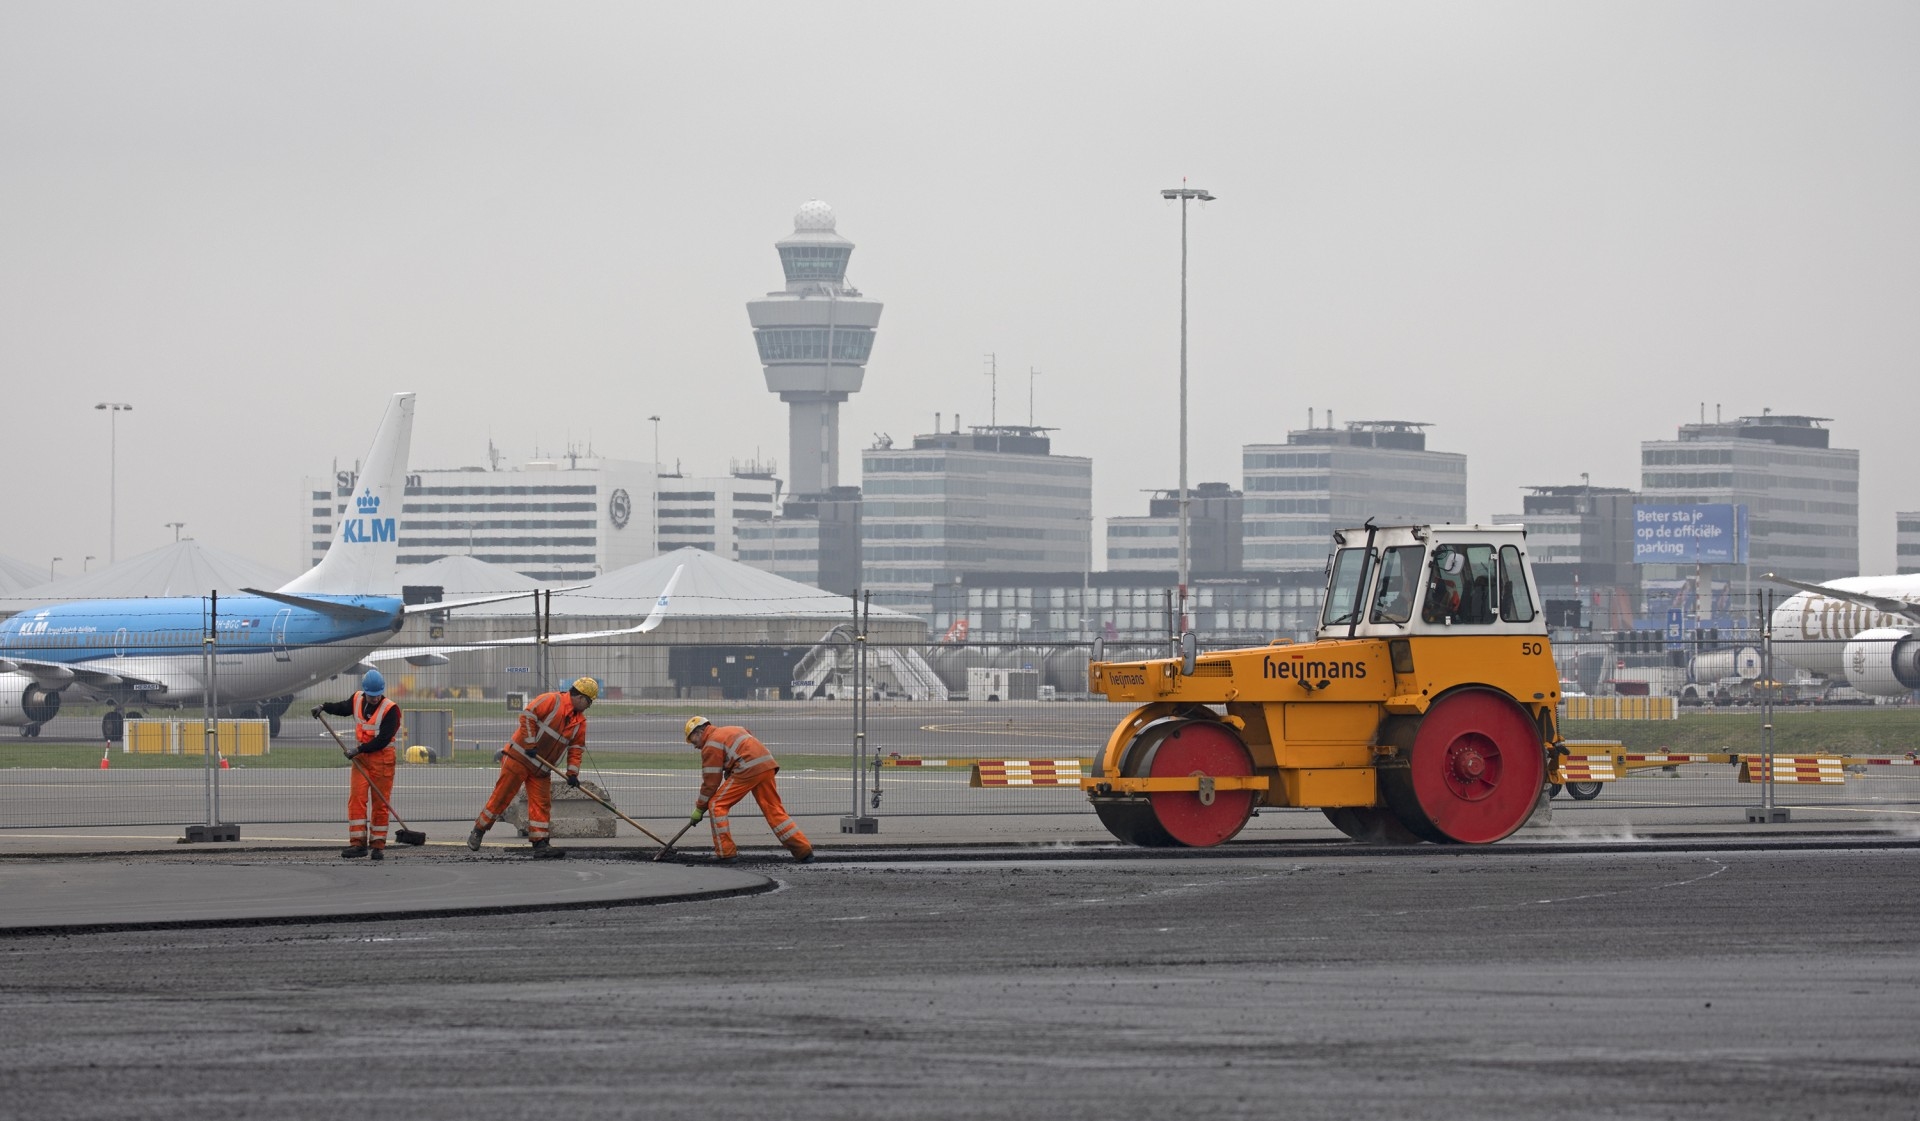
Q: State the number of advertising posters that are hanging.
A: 1